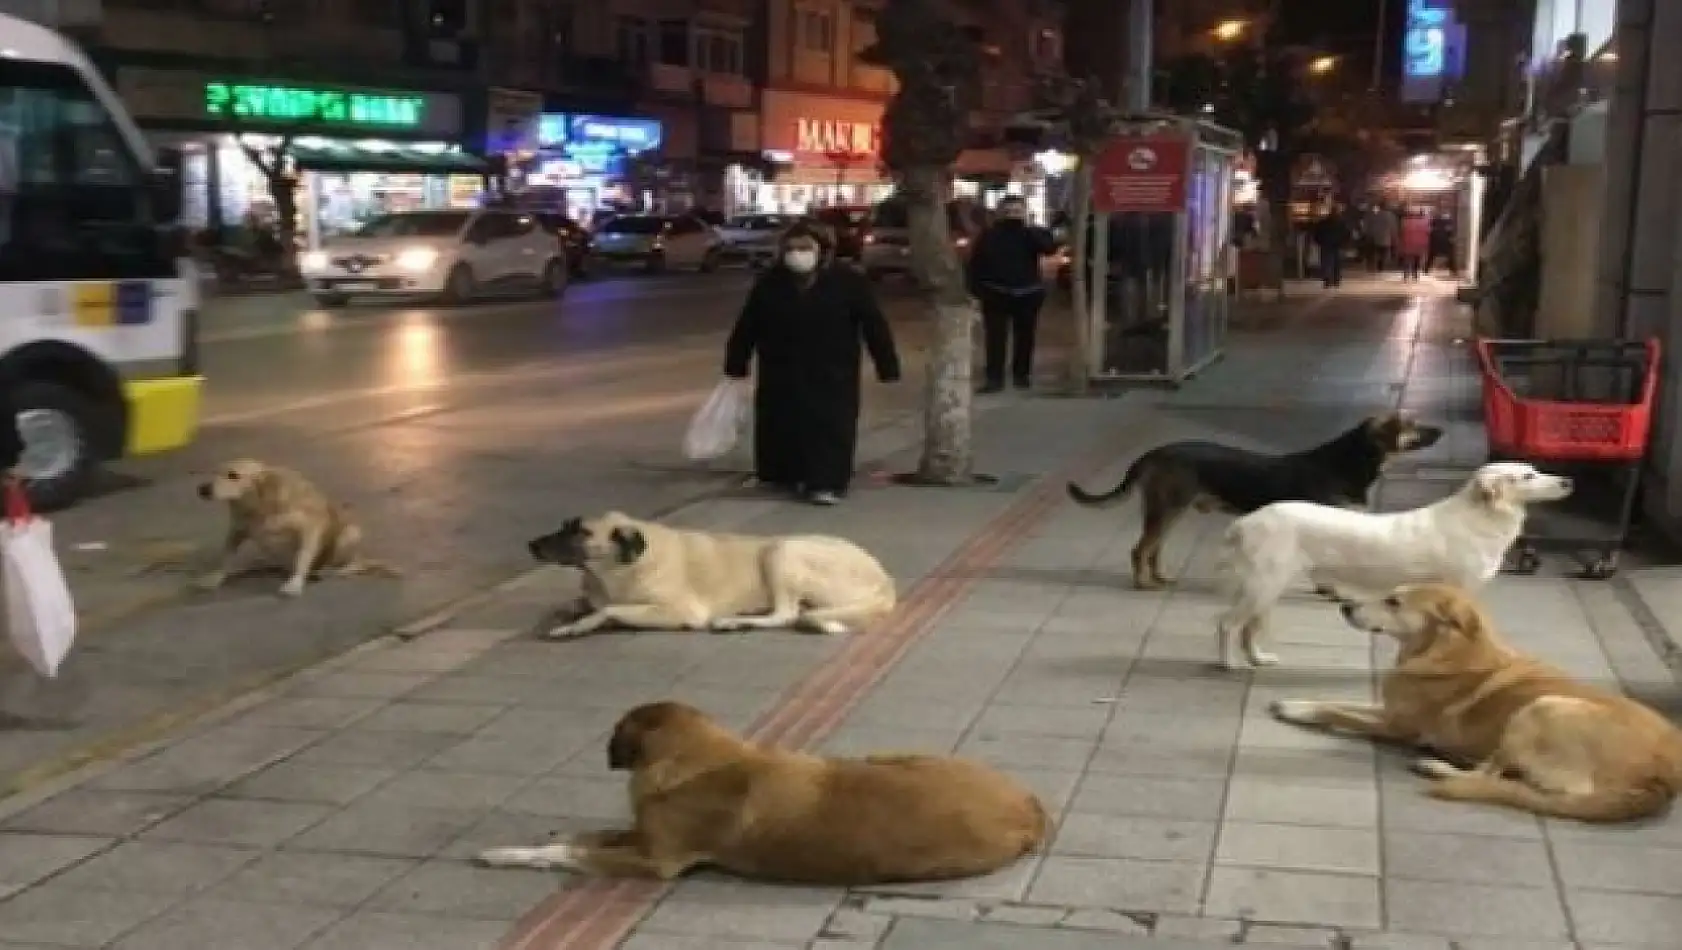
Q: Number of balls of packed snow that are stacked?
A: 0